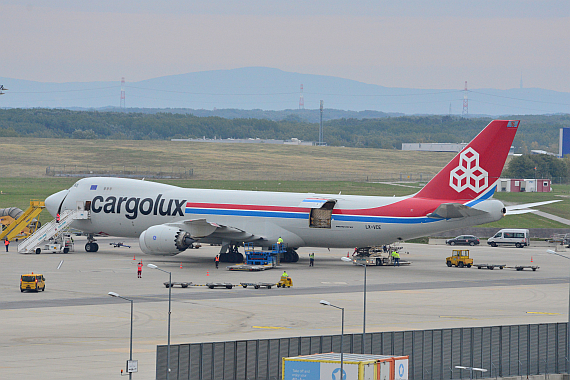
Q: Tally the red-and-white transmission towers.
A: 3